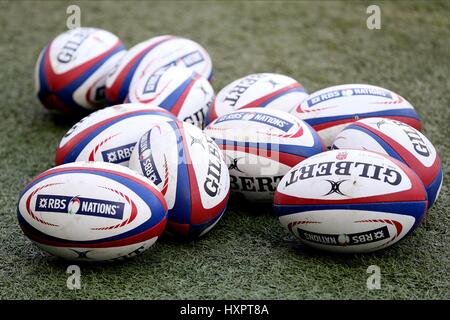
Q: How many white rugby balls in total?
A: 11